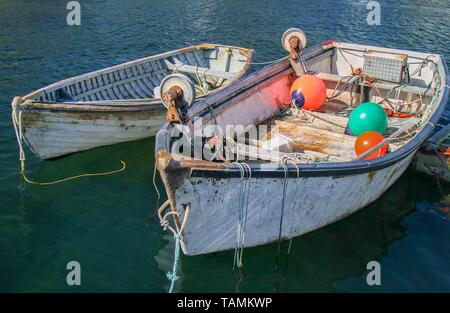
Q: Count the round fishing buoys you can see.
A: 3